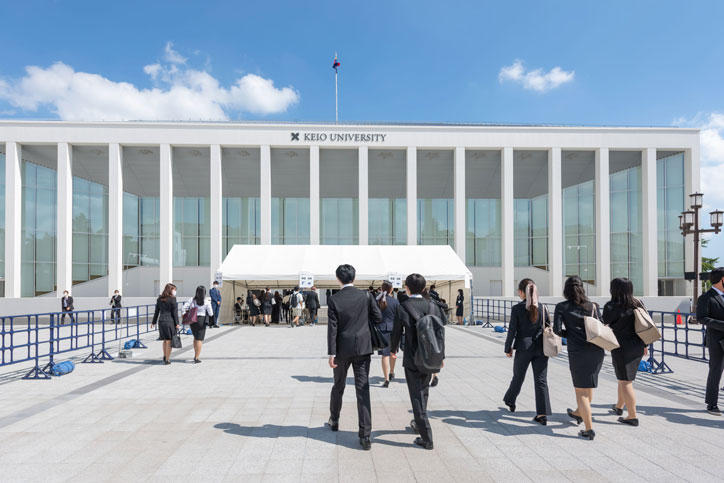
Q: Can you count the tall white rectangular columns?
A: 15